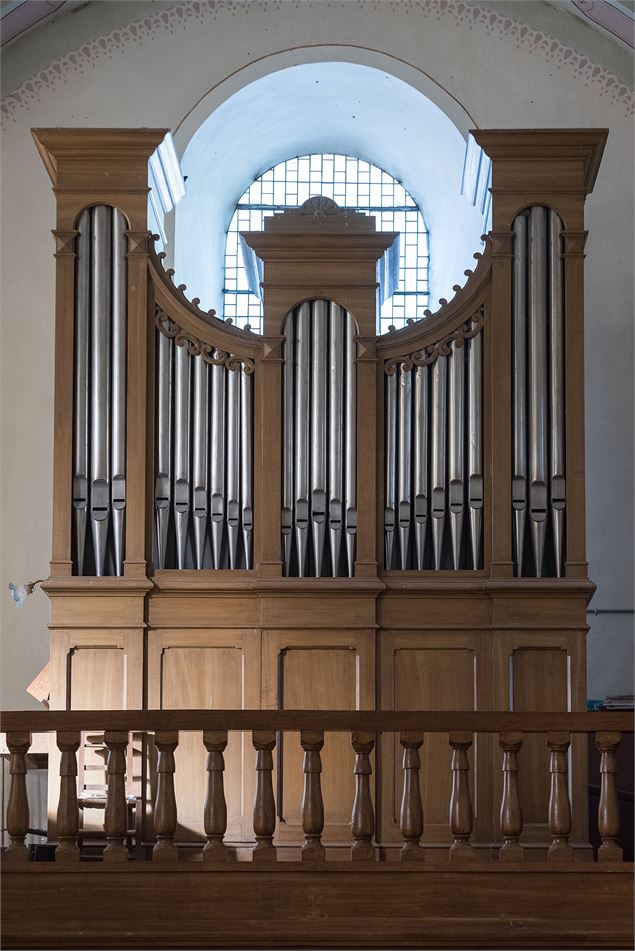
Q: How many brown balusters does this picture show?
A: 13